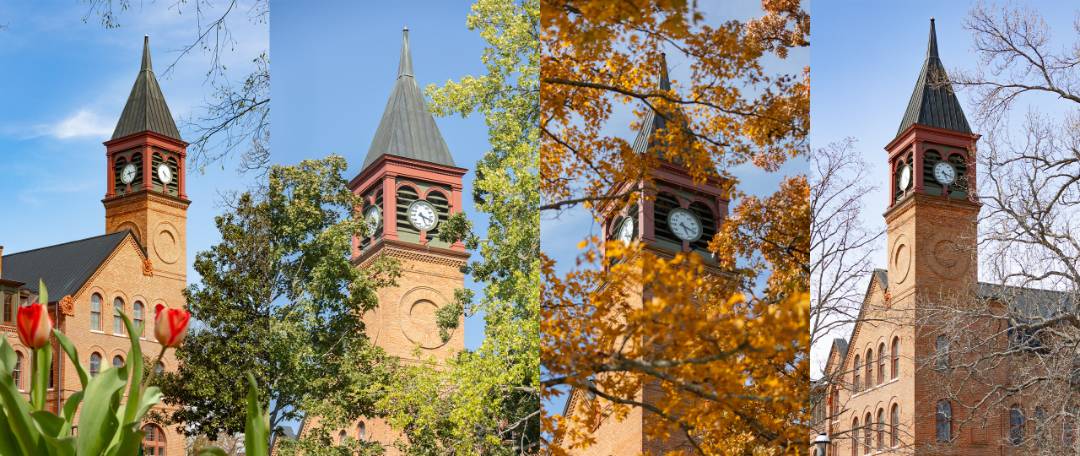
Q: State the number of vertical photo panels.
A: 4